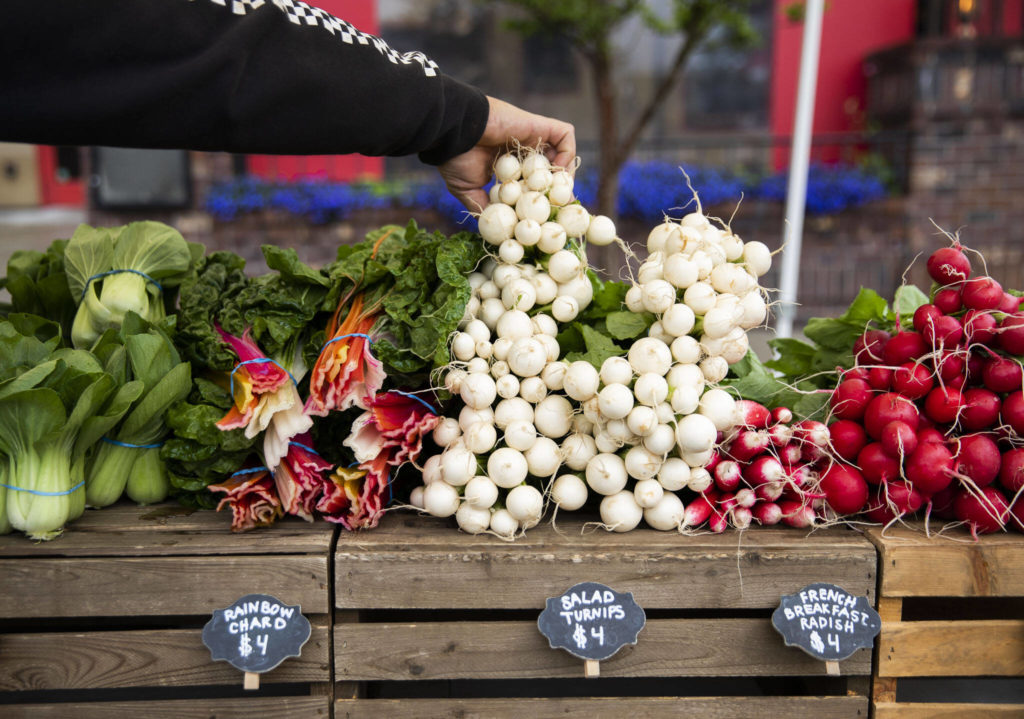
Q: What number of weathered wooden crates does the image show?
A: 3